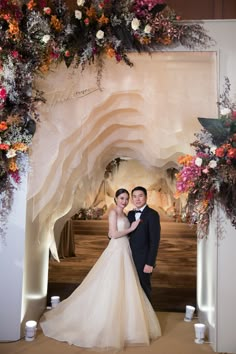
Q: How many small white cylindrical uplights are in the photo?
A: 4